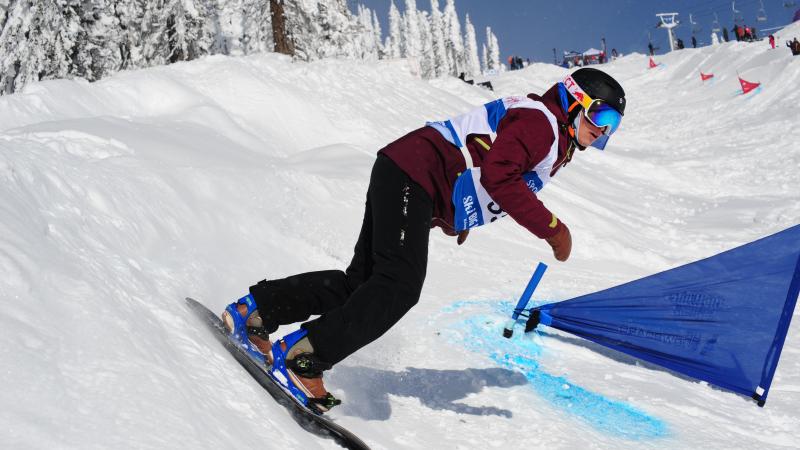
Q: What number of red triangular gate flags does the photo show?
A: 3